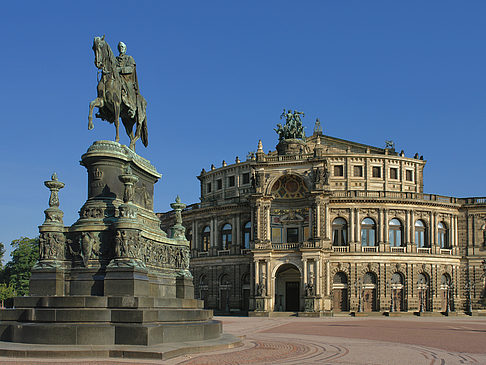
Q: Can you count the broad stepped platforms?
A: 1